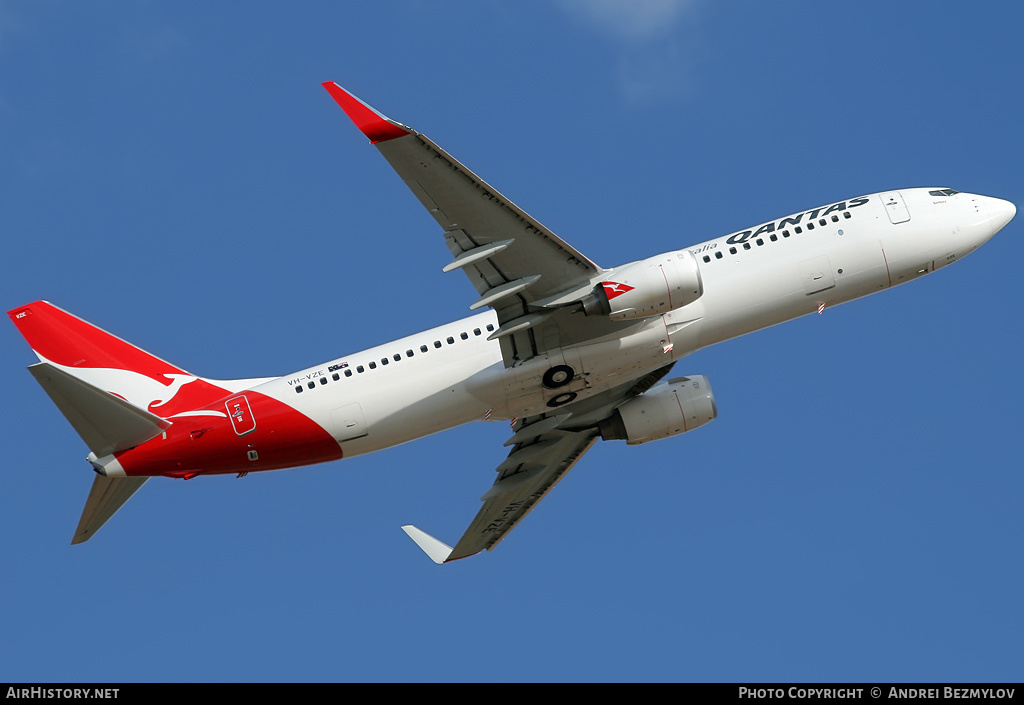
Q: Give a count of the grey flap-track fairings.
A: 6